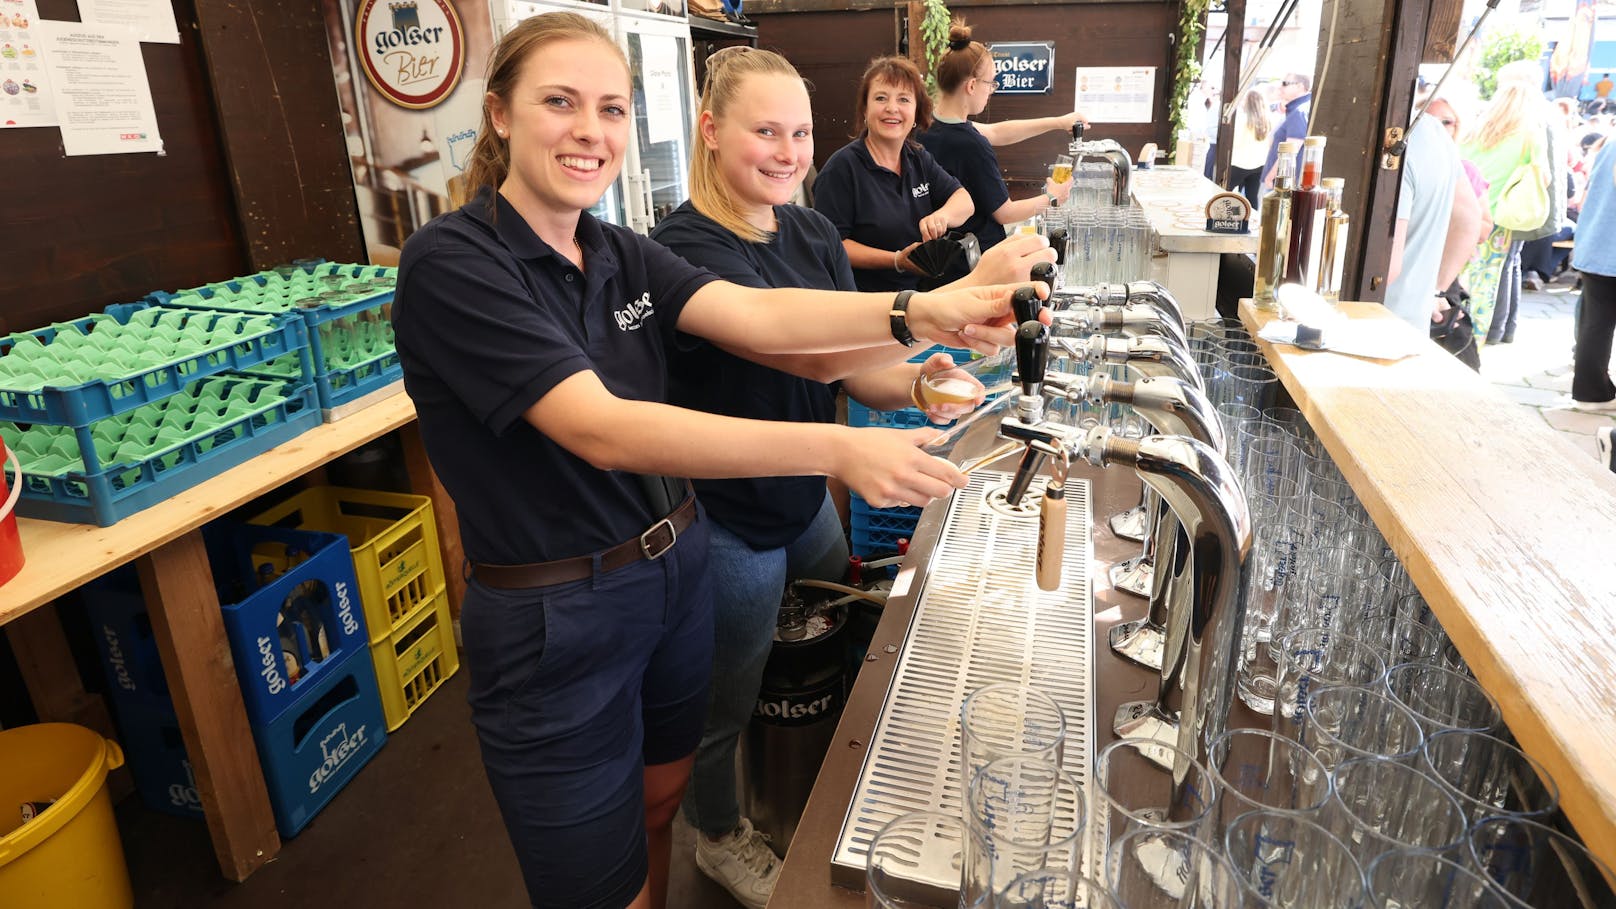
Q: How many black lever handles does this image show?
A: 5